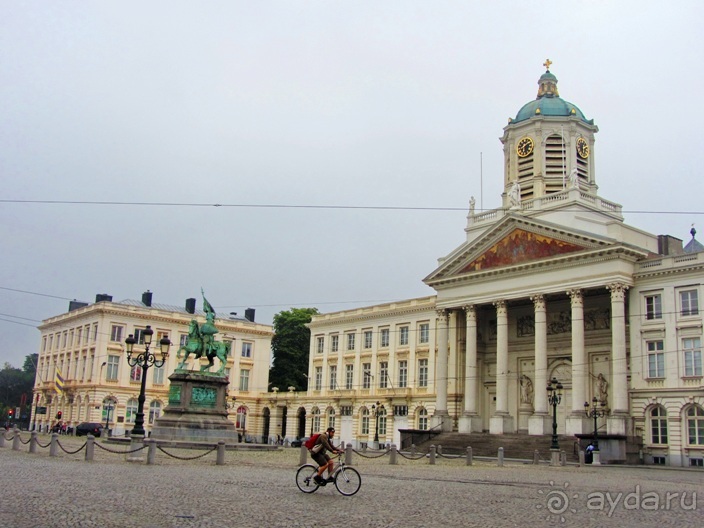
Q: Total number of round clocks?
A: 2